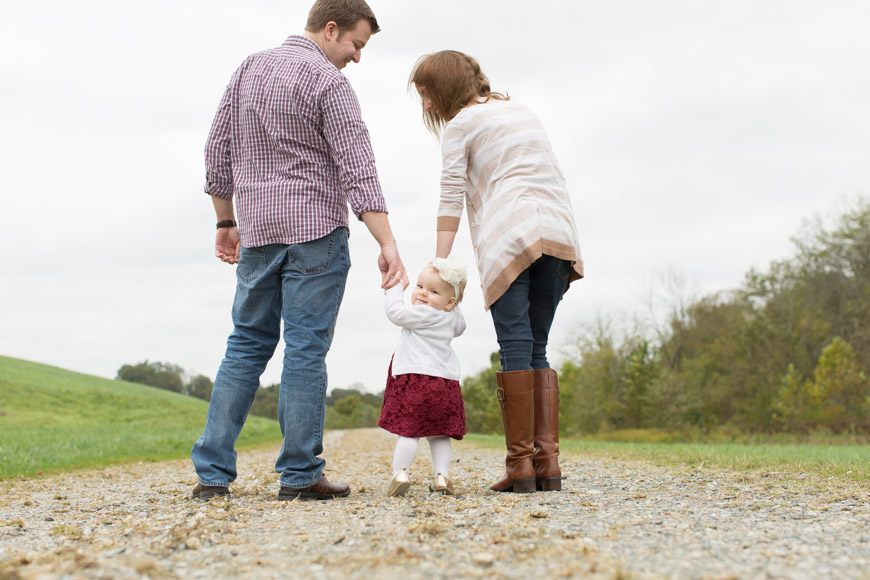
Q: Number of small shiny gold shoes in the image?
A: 2